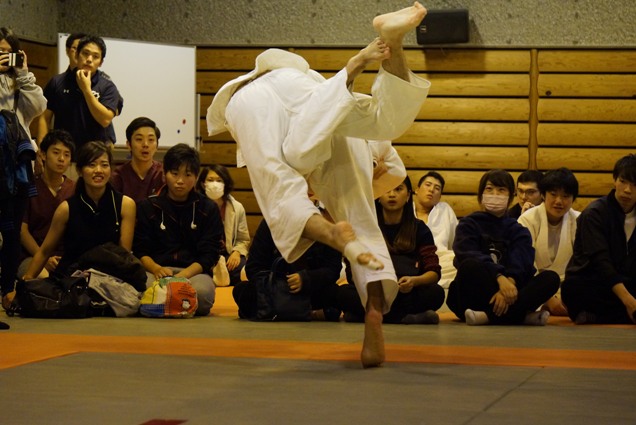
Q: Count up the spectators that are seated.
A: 12